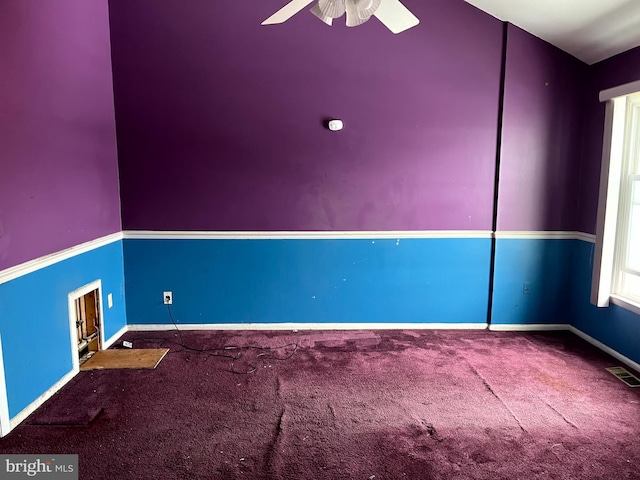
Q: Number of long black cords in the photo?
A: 1